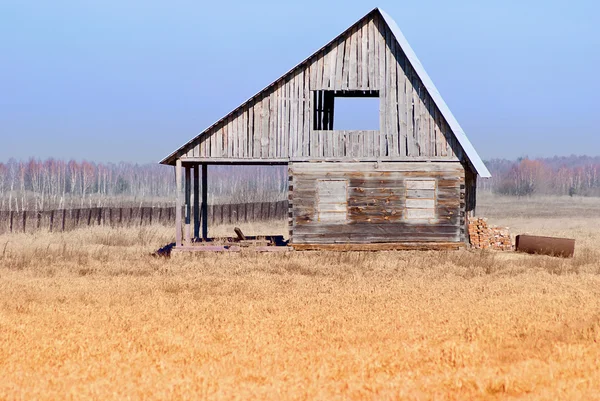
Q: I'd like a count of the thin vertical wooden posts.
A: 4